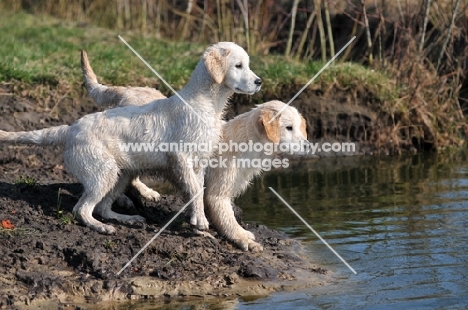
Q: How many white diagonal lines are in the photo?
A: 4